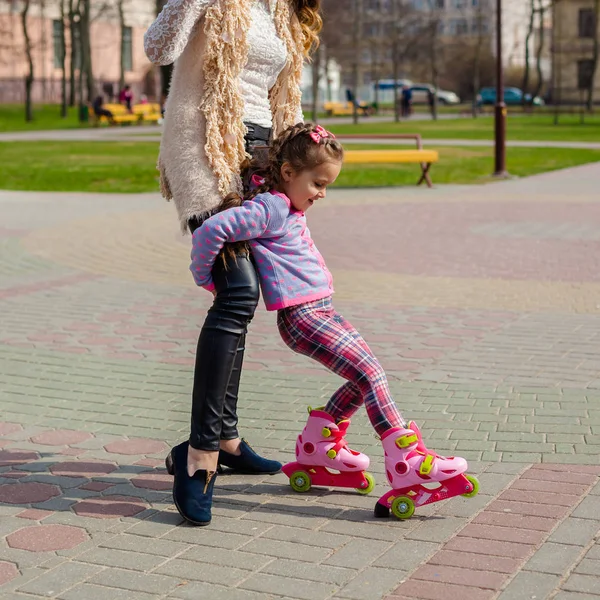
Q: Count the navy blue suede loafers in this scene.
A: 2